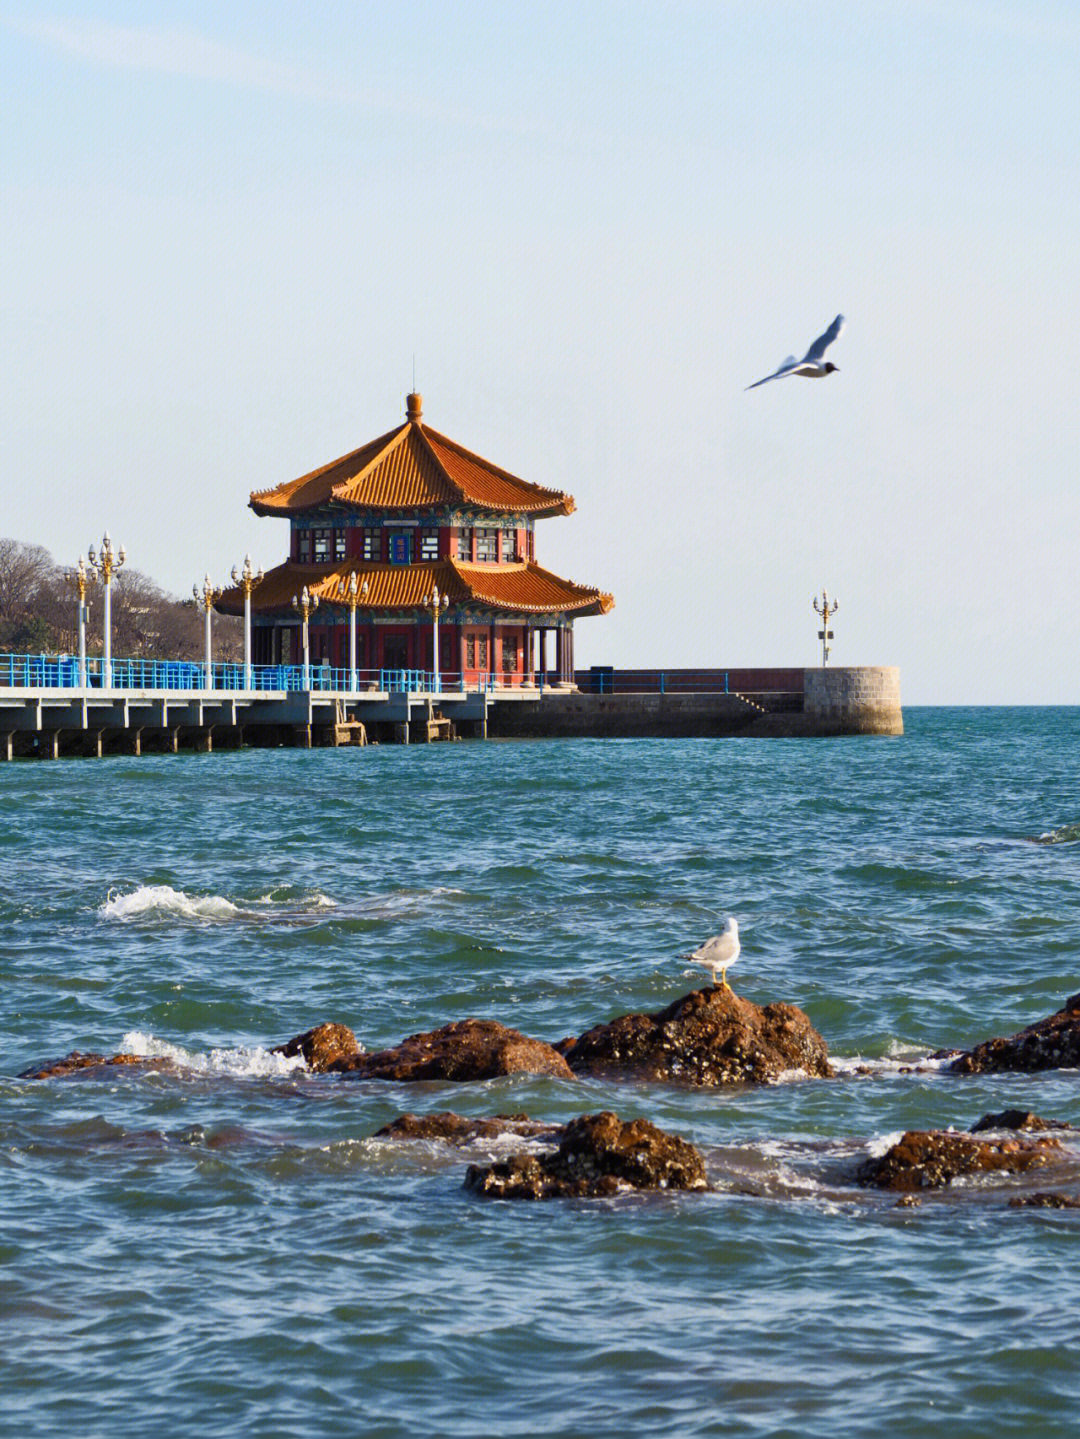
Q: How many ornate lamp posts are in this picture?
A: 8